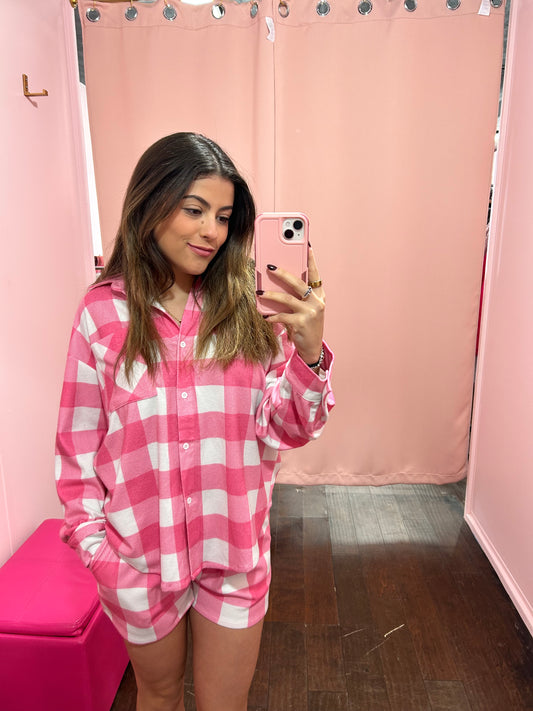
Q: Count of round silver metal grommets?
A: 11